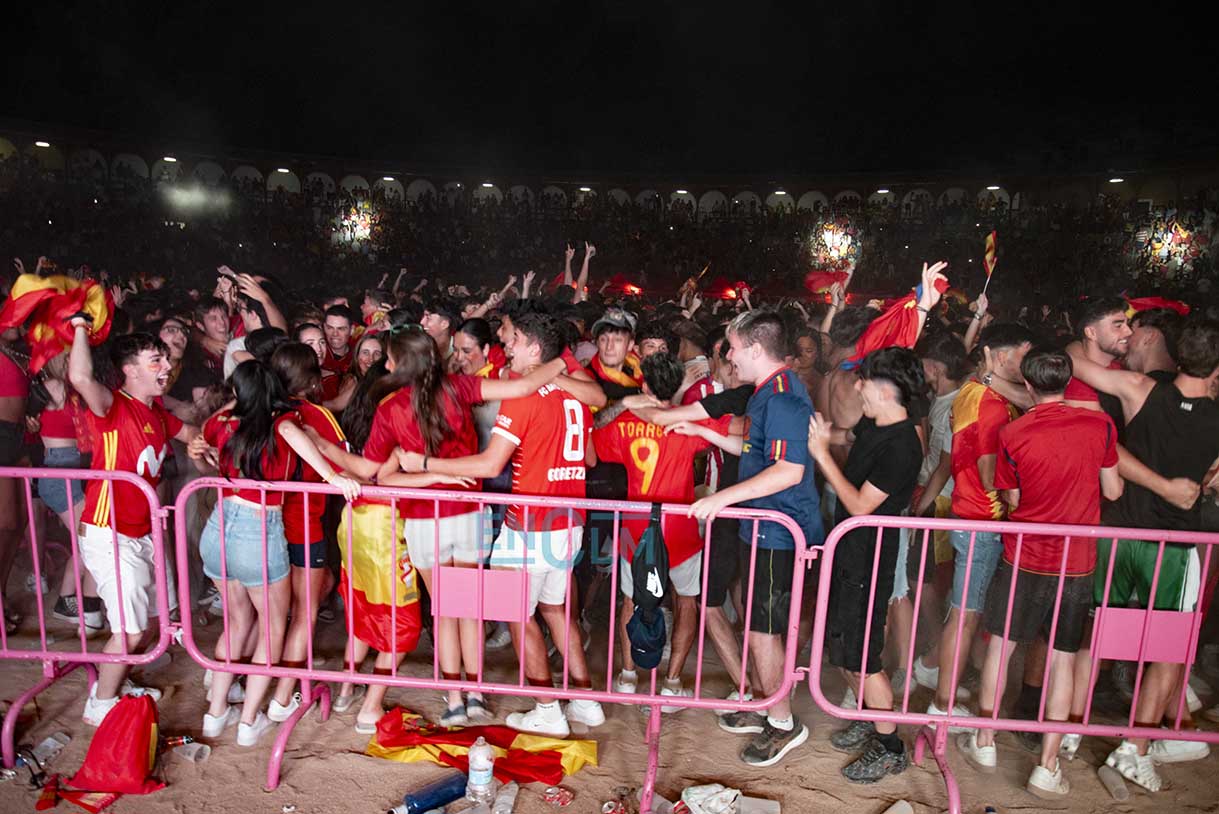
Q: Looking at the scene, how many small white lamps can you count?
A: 11